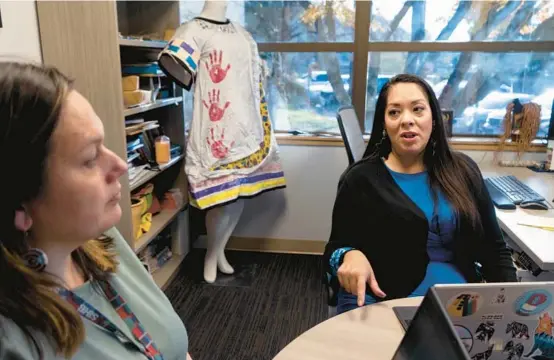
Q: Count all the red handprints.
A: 3